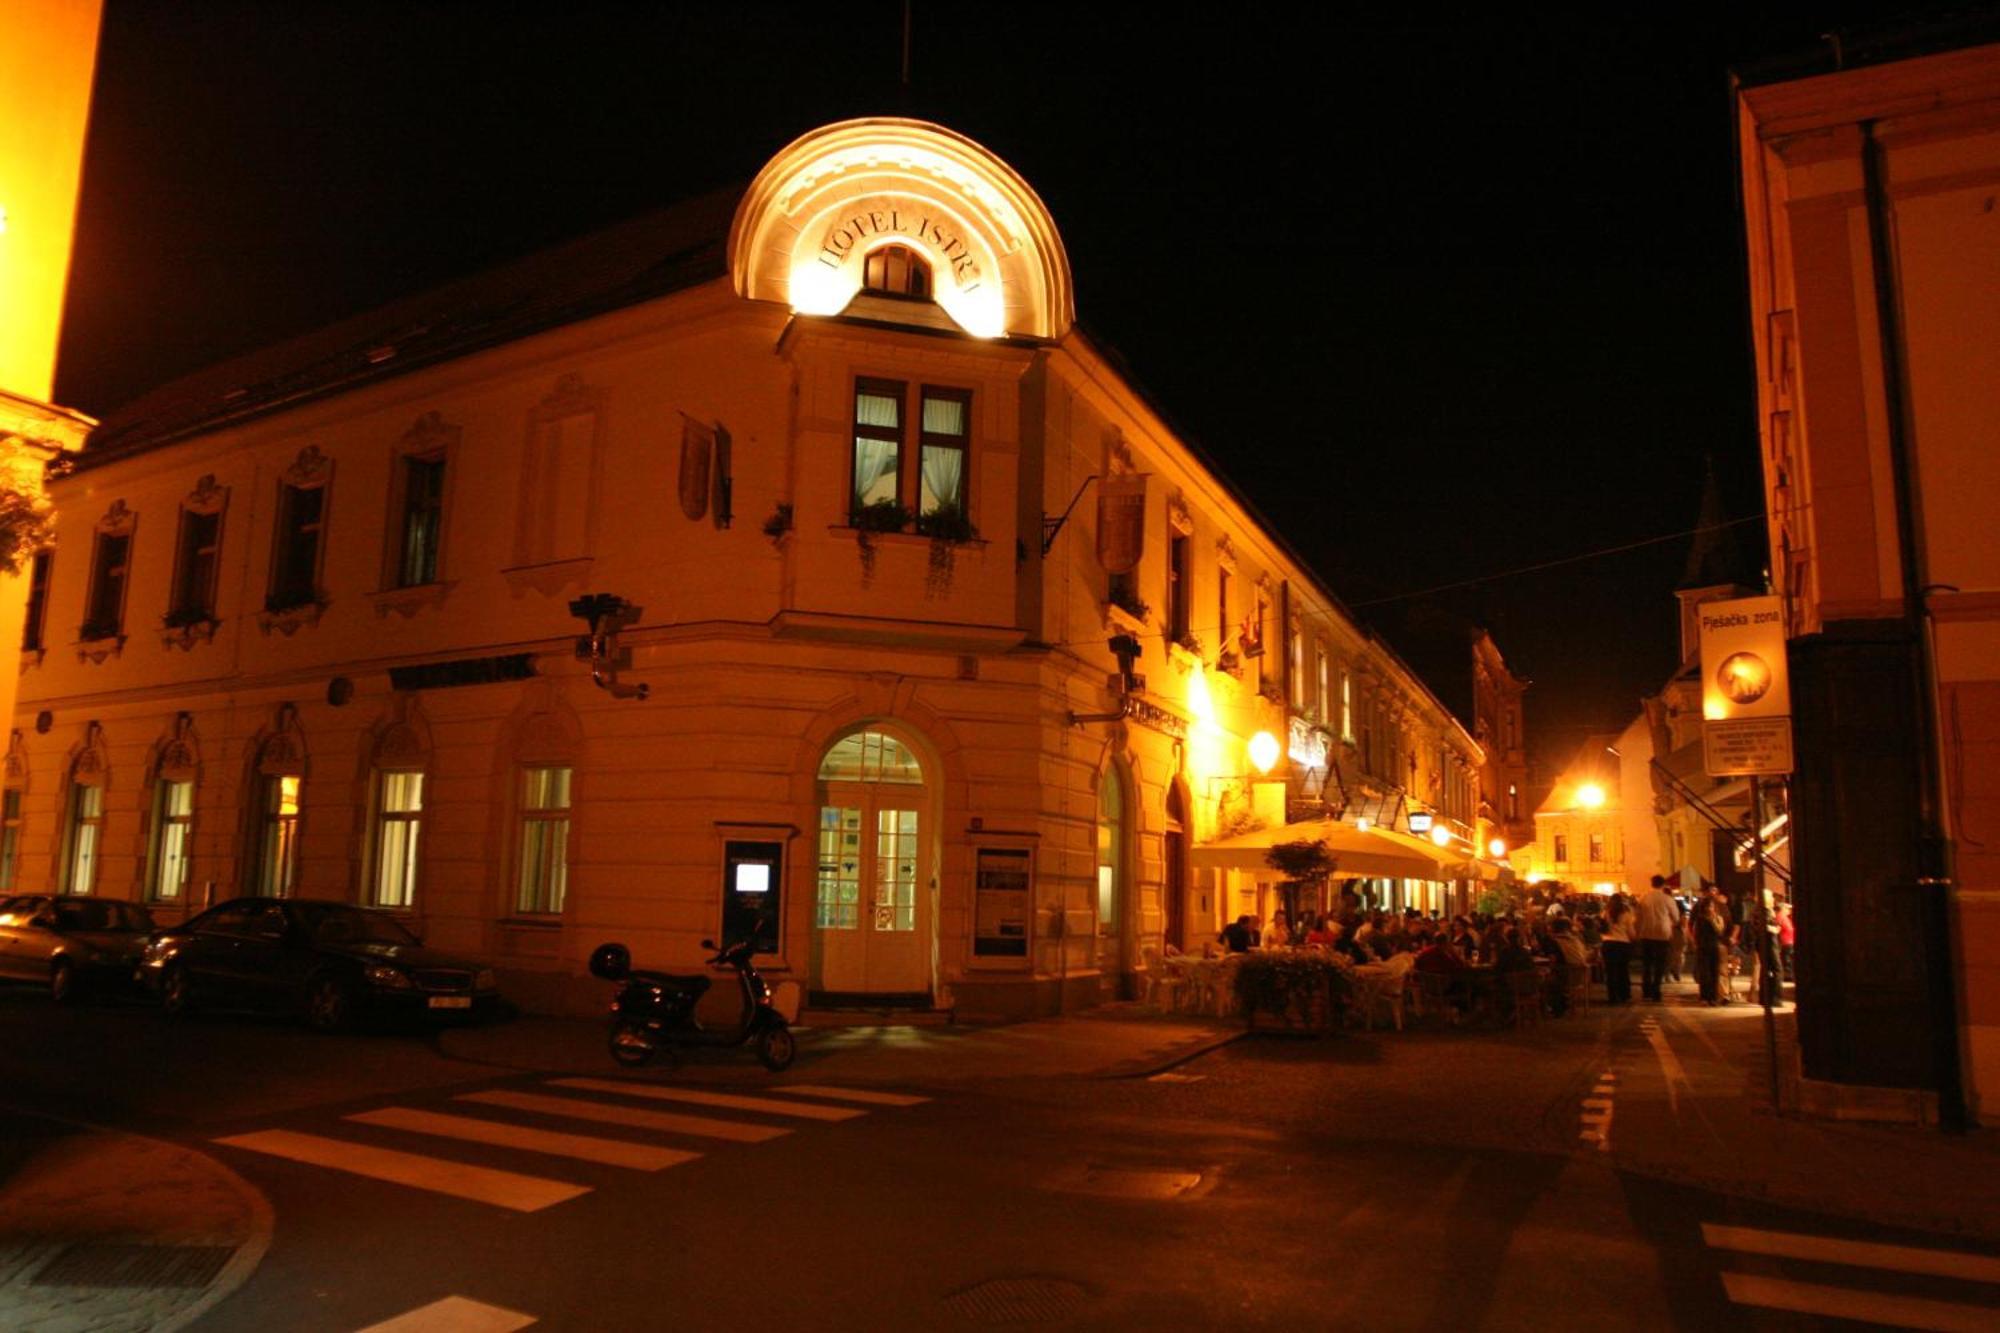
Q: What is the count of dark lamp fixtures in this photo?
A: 2